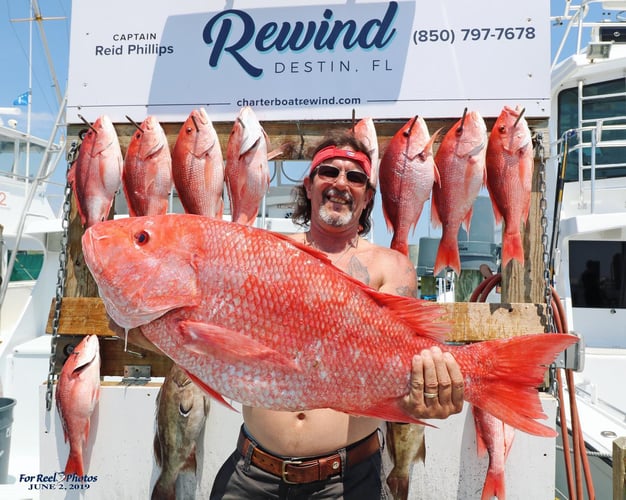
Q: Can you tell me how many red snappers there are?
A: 11